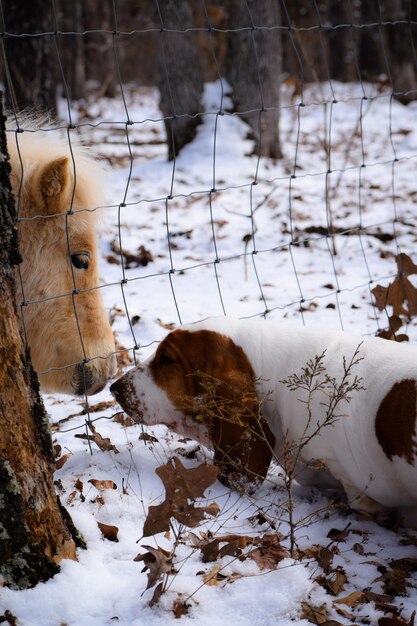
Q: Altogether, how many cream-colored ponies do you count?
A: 1